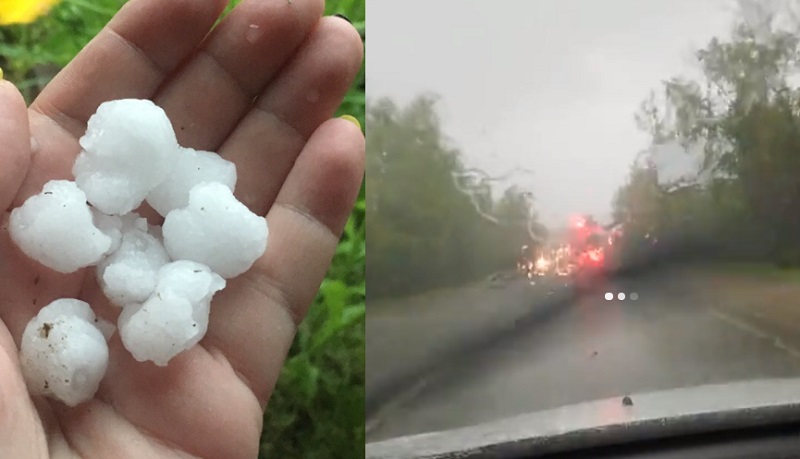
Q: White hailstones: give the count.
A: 7